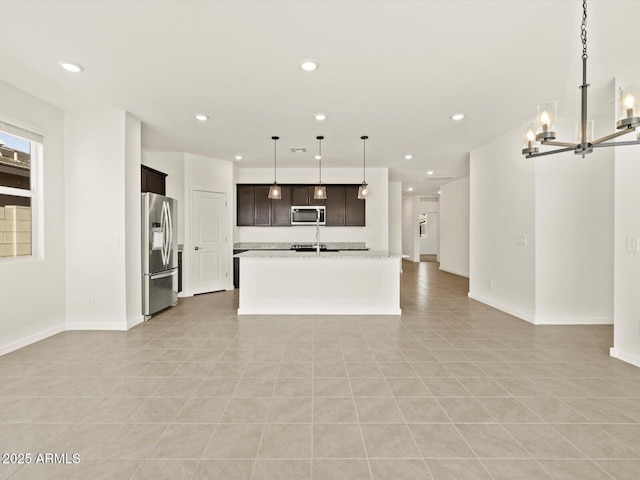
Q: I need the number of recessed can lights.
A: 11